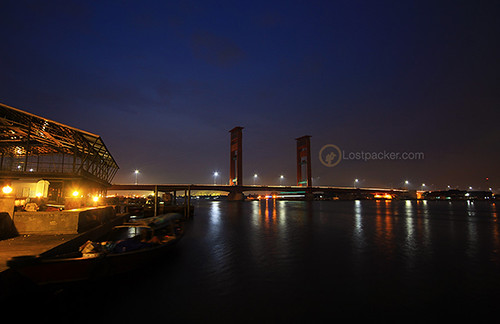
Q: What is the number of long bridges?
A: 1